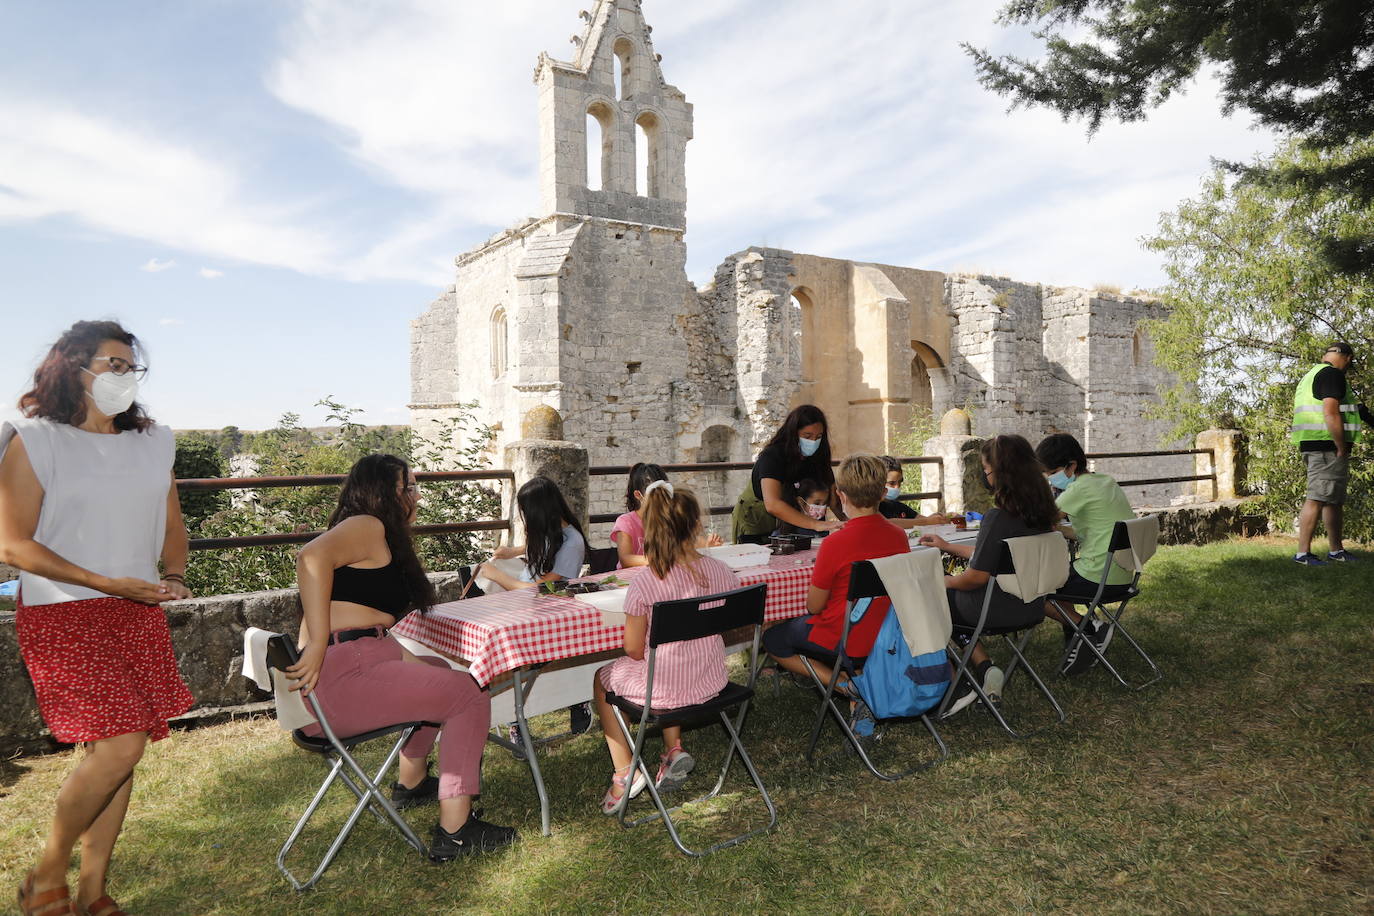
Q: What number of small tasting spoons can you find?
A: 0